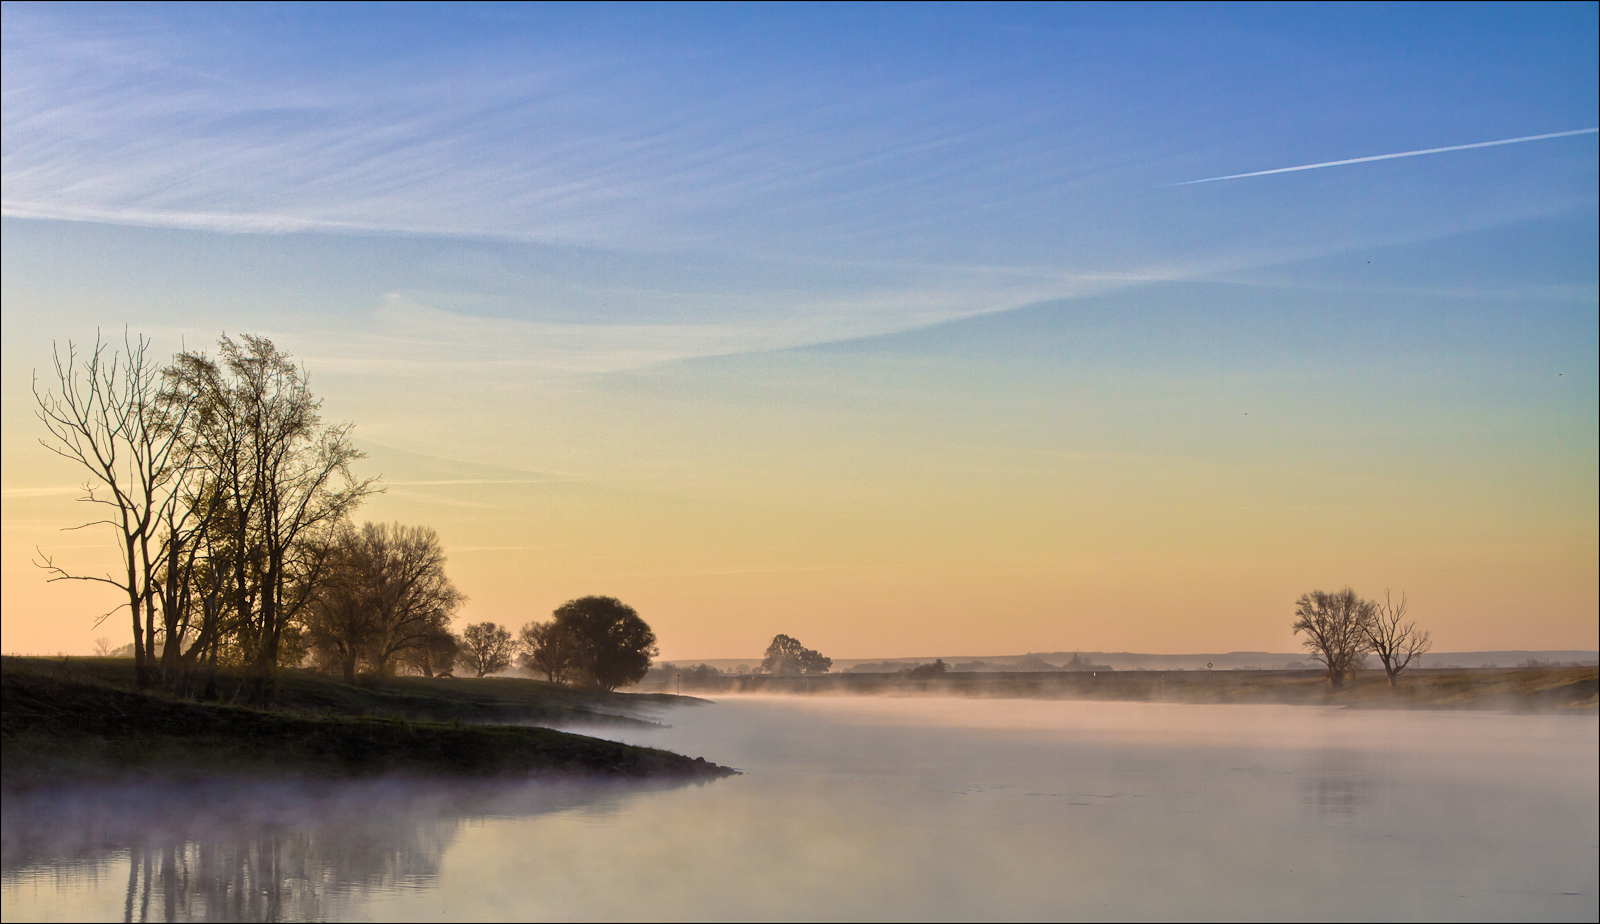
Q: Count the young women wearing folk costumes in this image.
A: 0